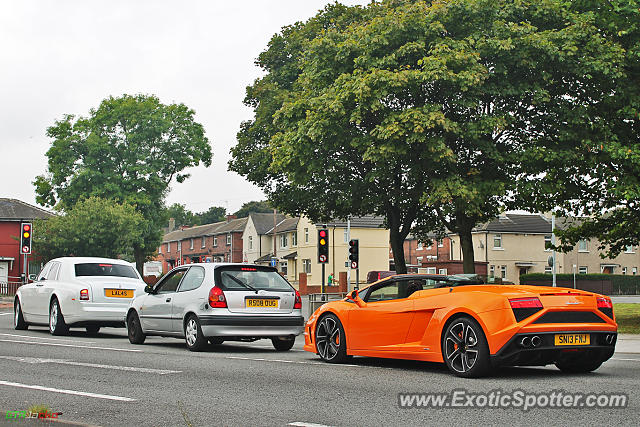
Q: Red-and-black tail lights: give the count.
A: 2